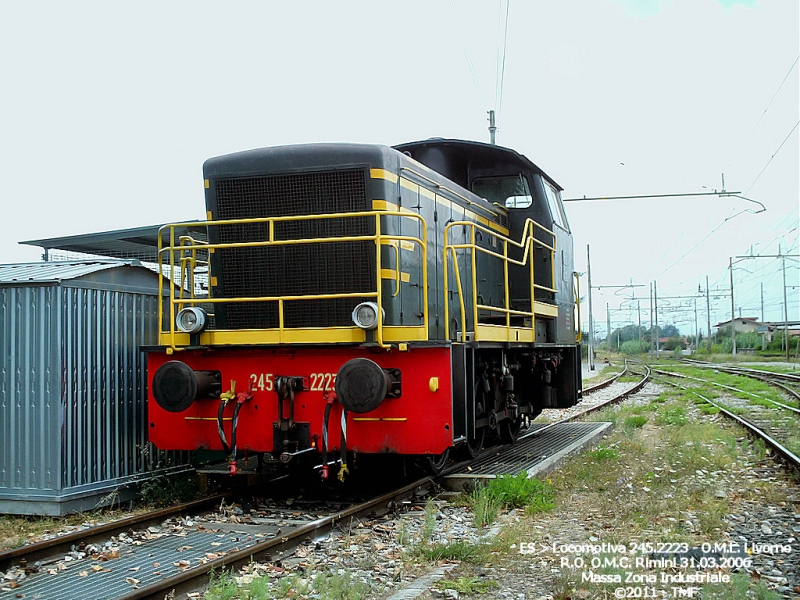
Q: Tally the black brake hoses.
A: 4